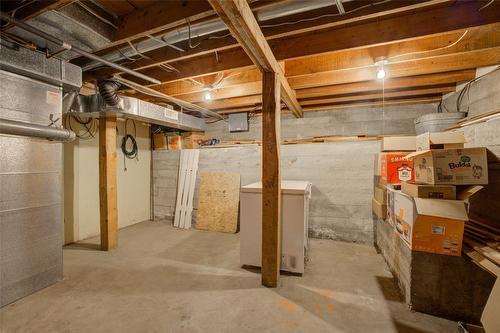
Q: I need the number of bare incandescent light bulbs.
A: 2